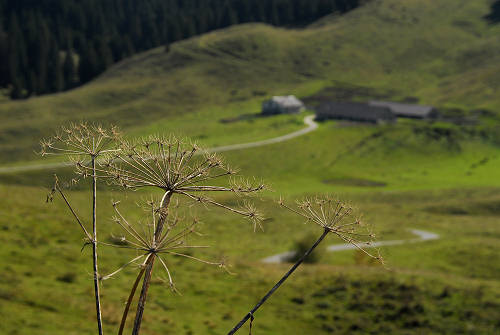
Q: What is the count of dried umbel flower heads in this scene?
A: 4